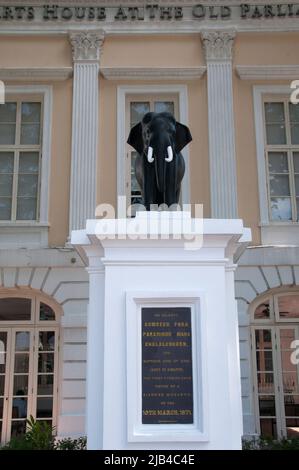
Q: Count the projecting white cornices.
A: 3